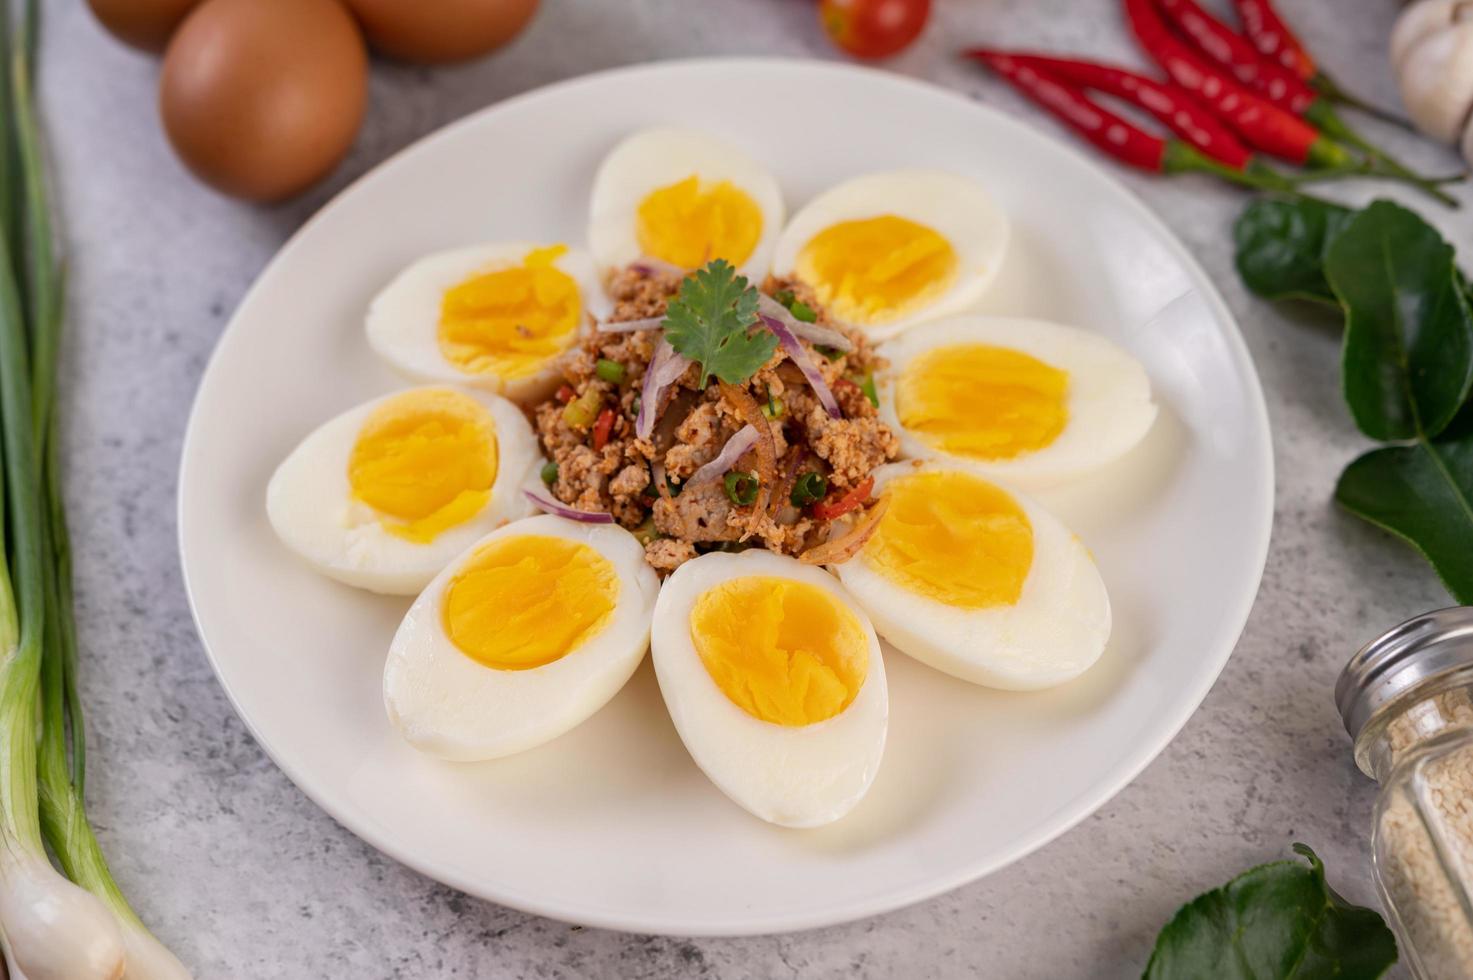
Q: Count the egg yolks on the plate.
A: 8